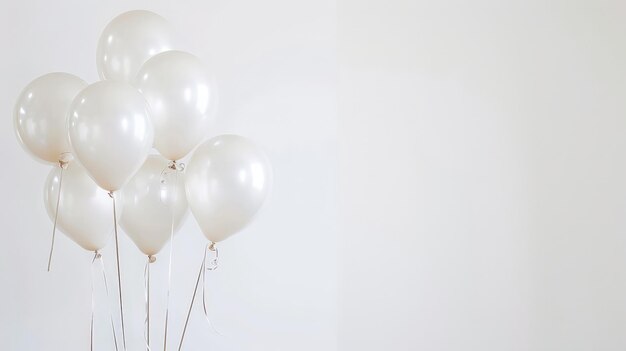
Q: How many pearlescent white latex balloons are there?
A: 7